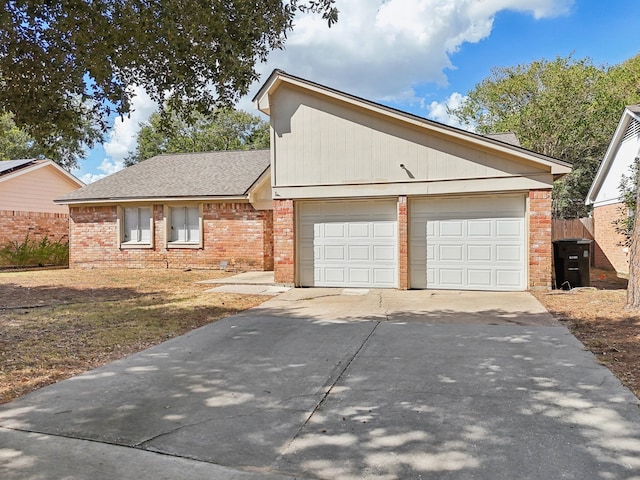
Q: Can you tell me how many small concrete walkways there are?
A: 1